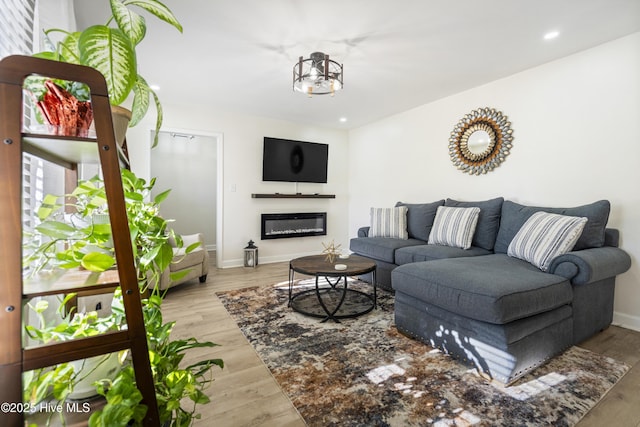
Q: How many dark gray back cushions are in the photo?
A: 3